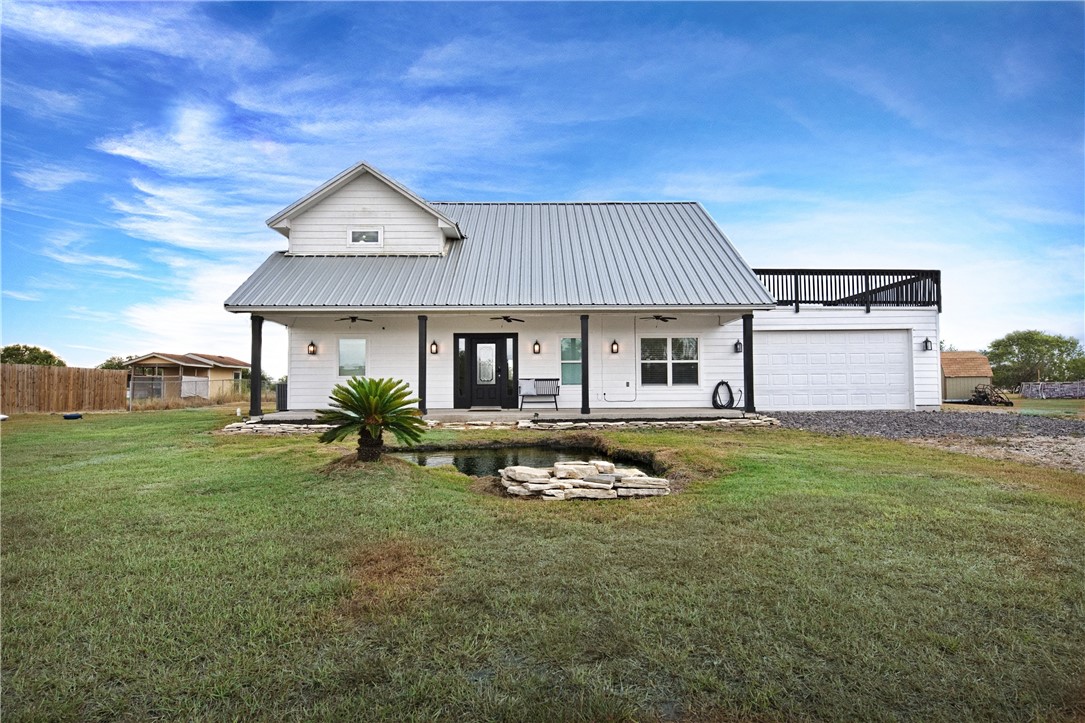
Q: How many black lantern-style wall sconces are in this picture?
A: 6